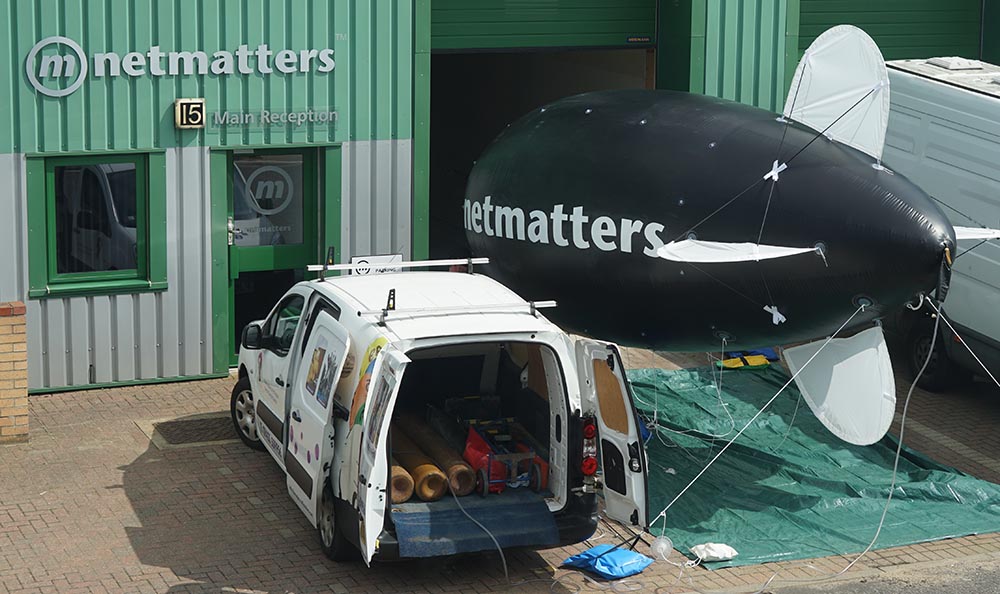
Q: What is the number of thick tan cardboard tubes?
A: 3